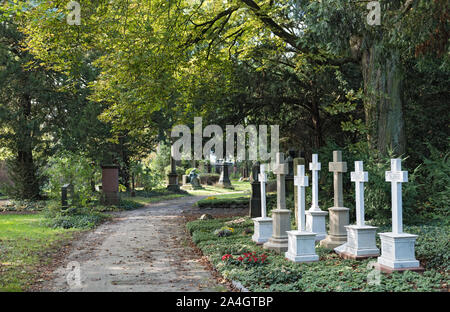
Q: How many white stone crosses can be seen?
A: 5